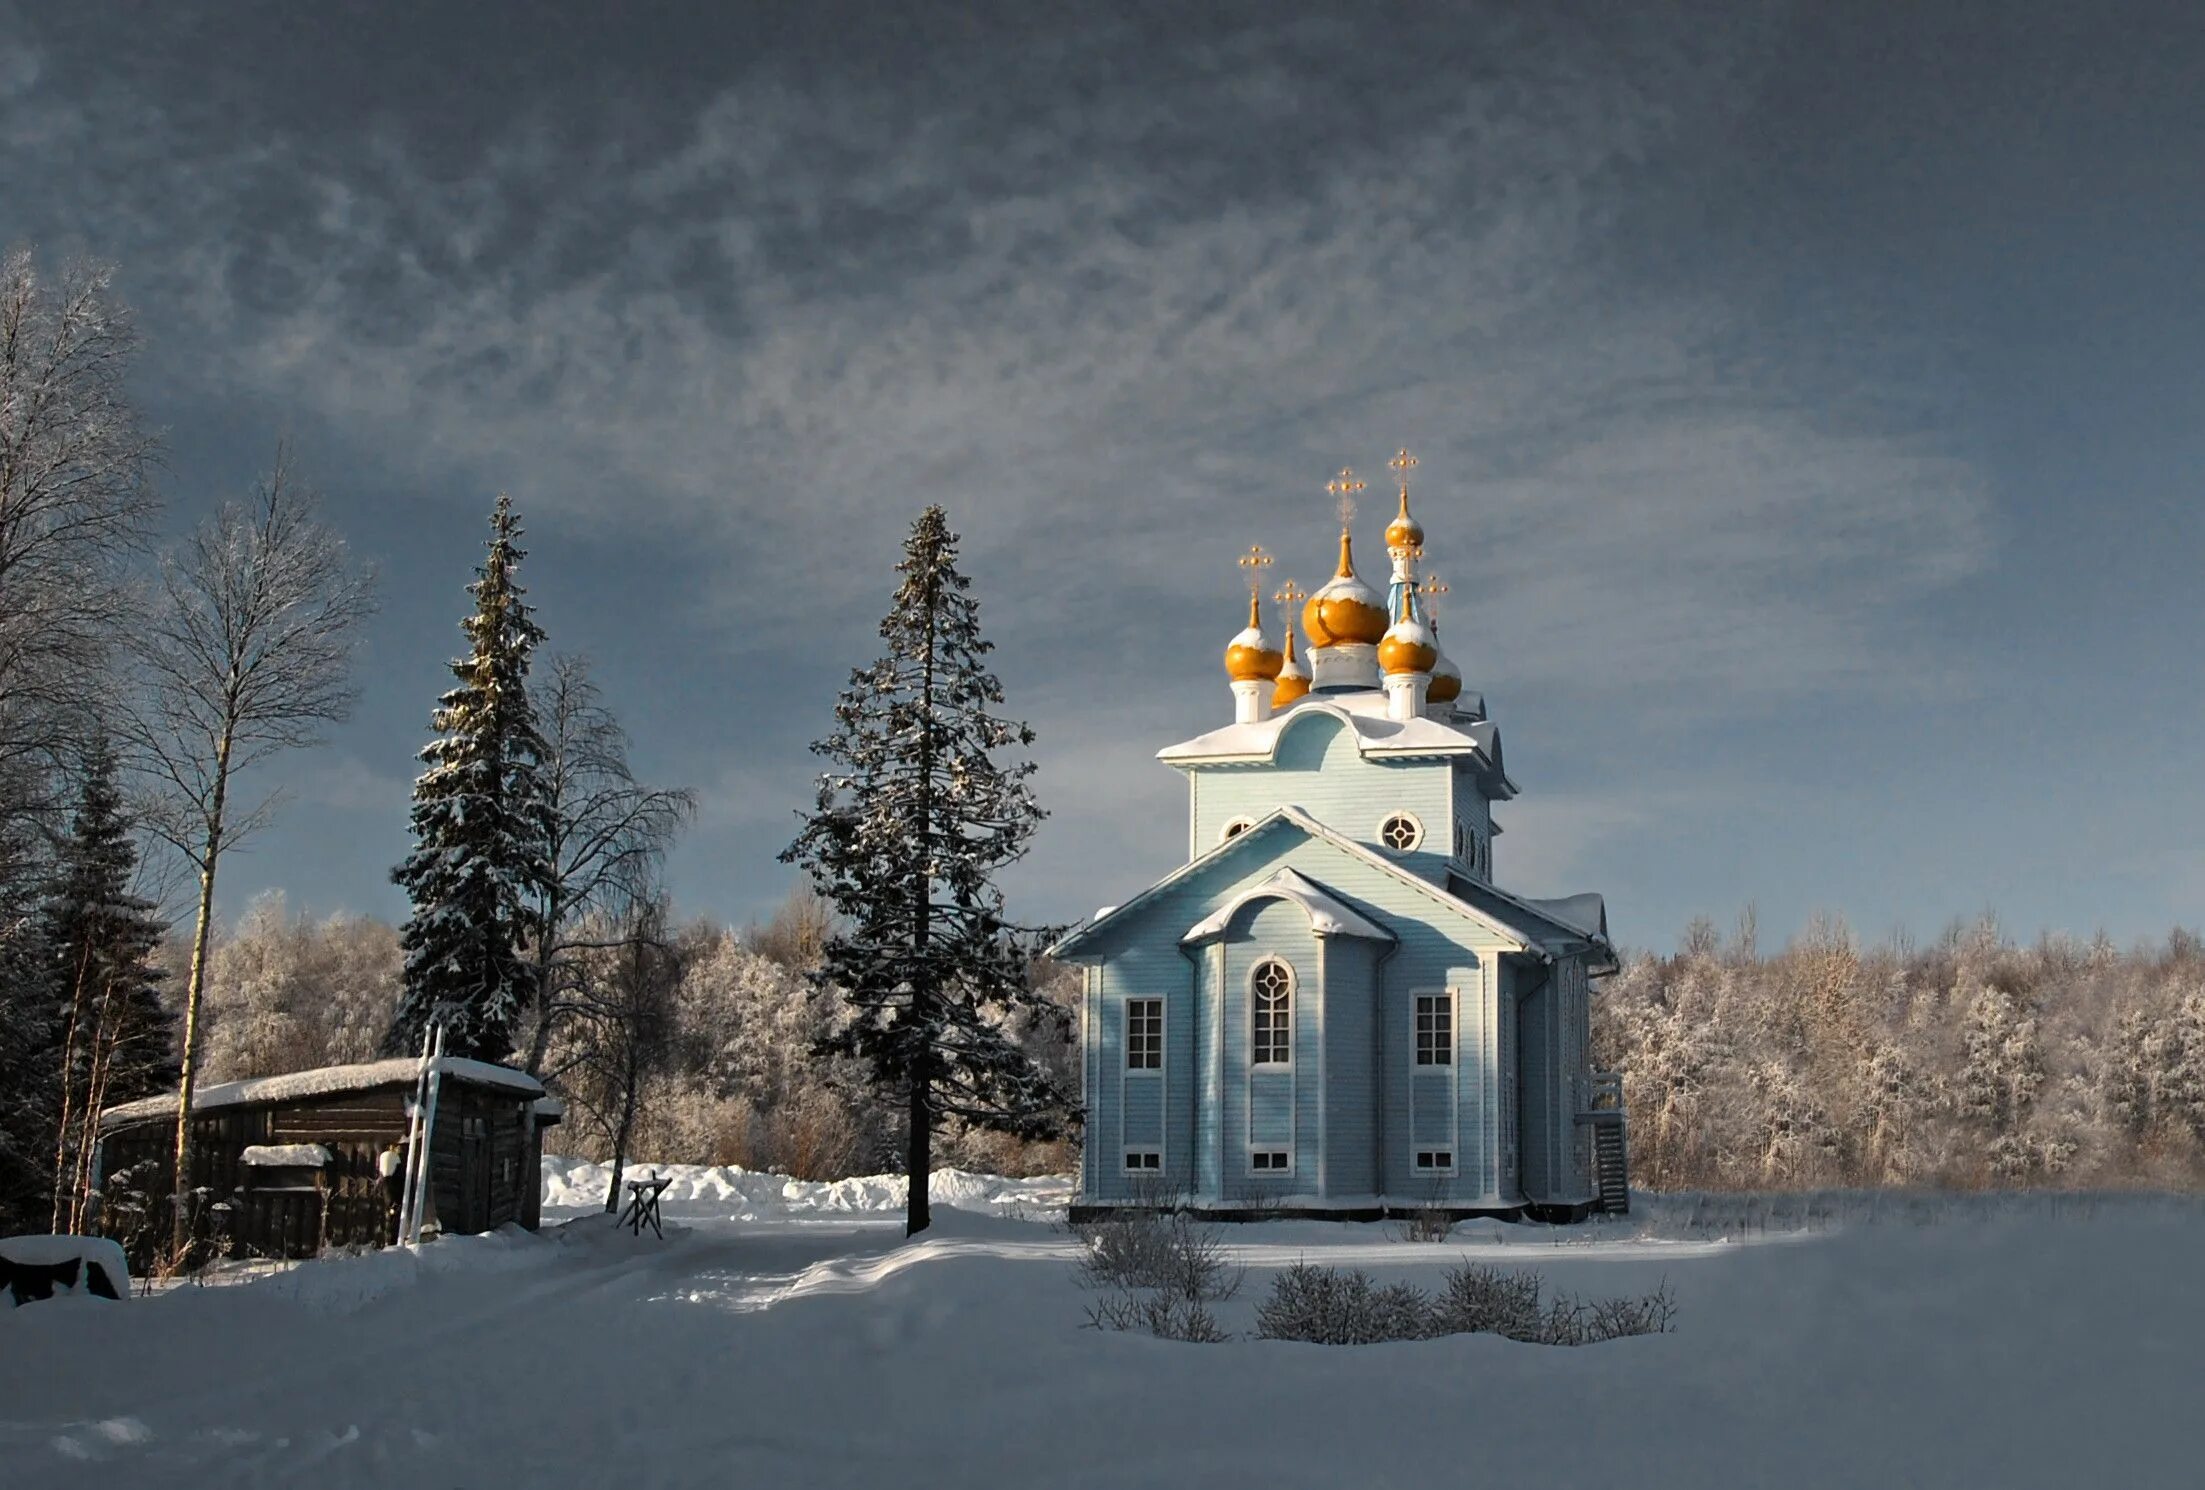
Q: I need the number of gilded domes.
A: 6